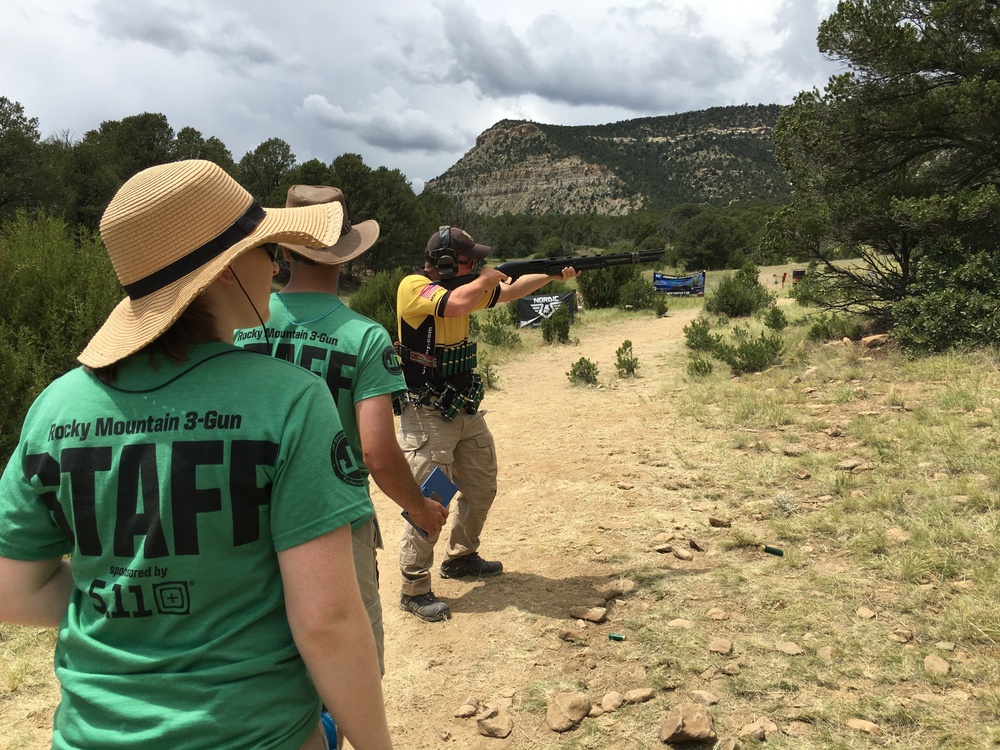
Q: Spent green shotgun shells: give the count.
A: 2